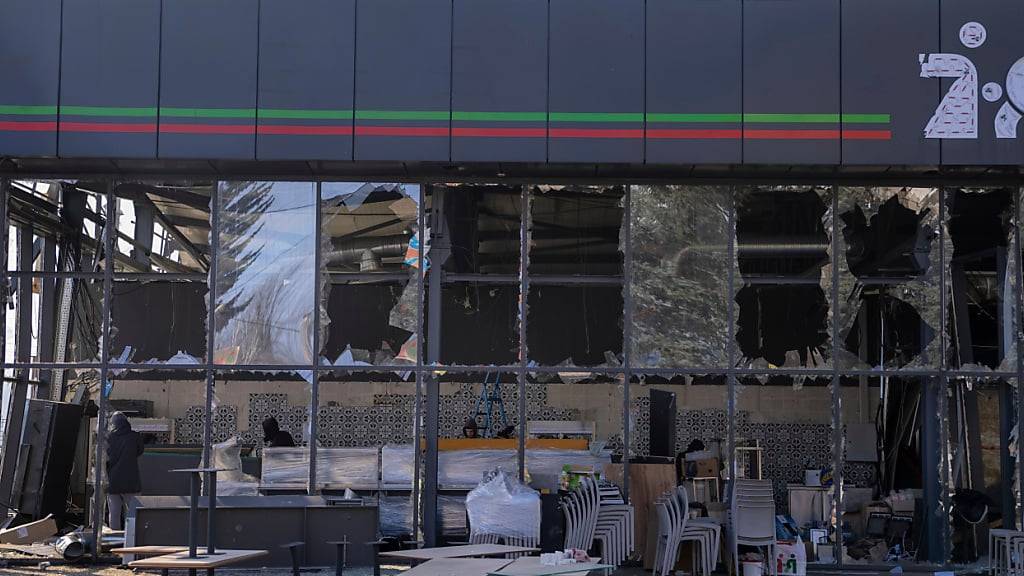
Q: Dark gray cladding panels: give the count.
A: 11